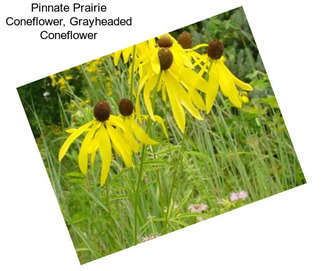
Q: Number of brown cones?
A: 6